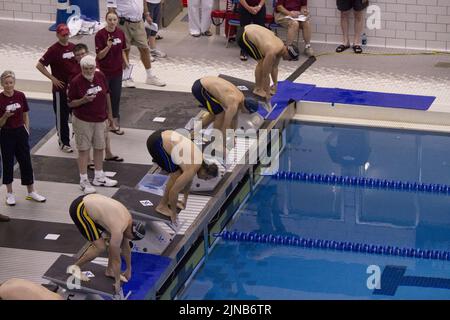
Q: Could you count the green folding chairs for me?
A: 0